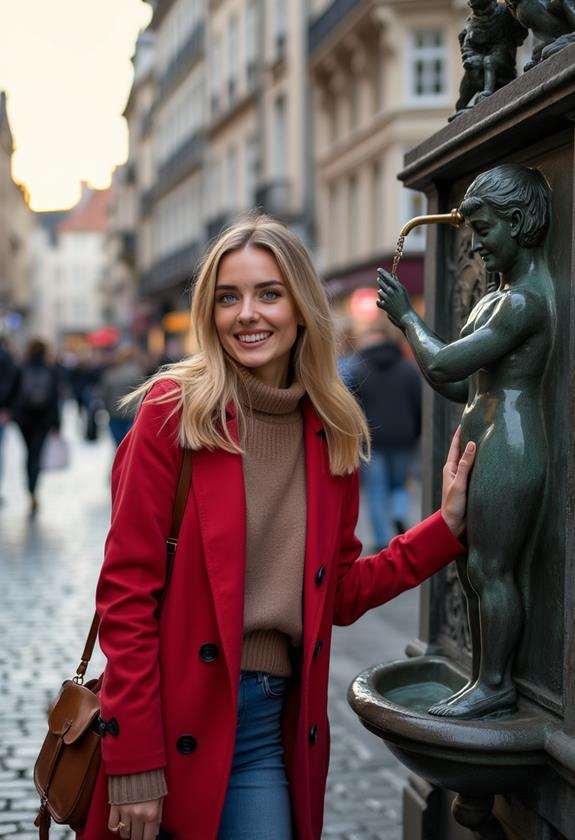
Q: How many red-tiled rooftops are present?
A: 1